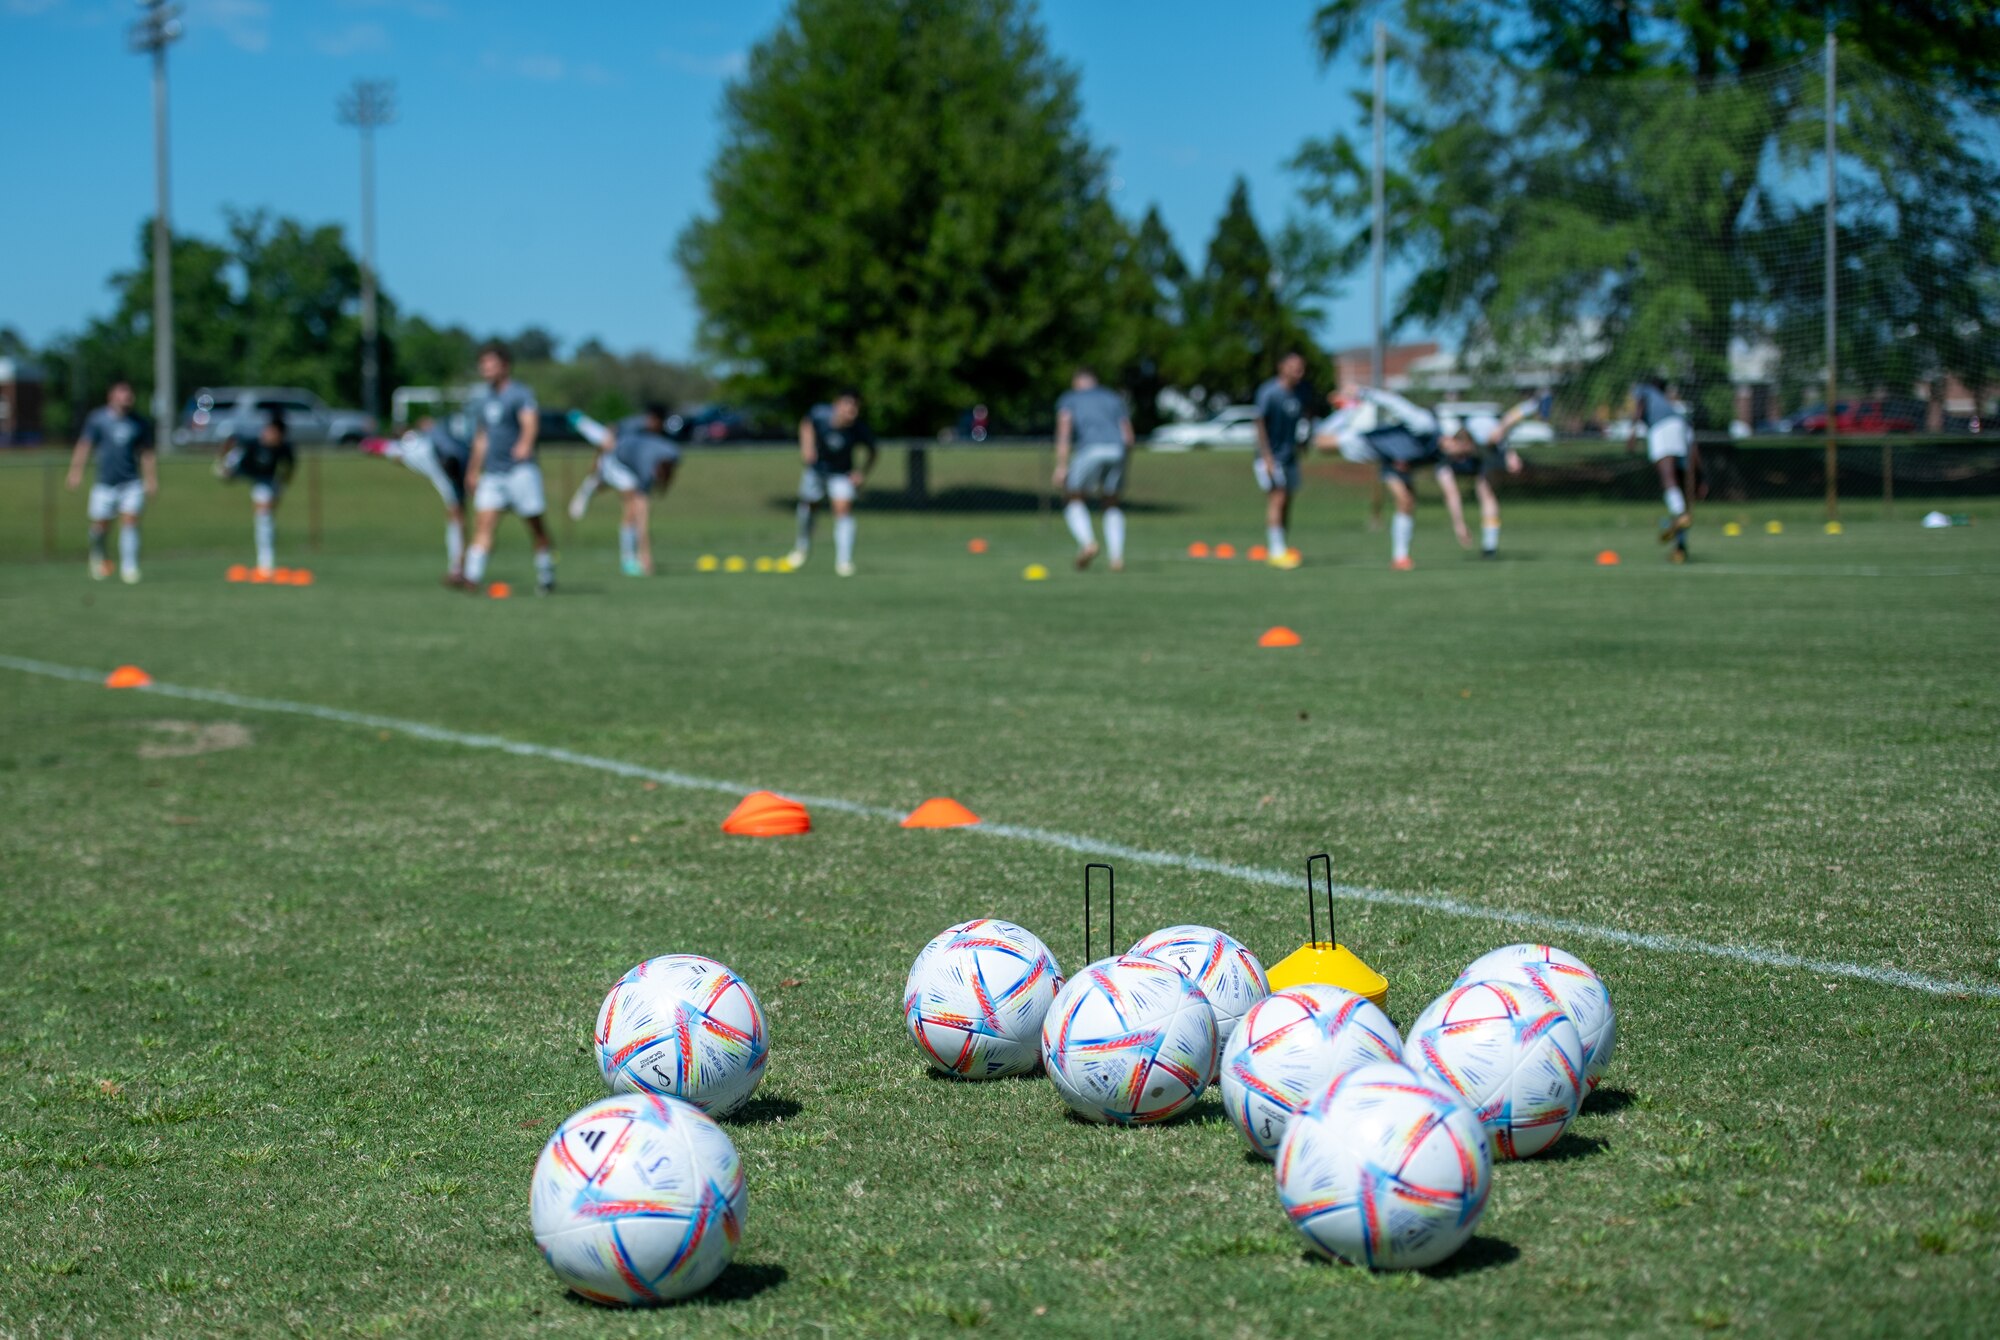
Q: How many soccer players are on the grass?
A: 11